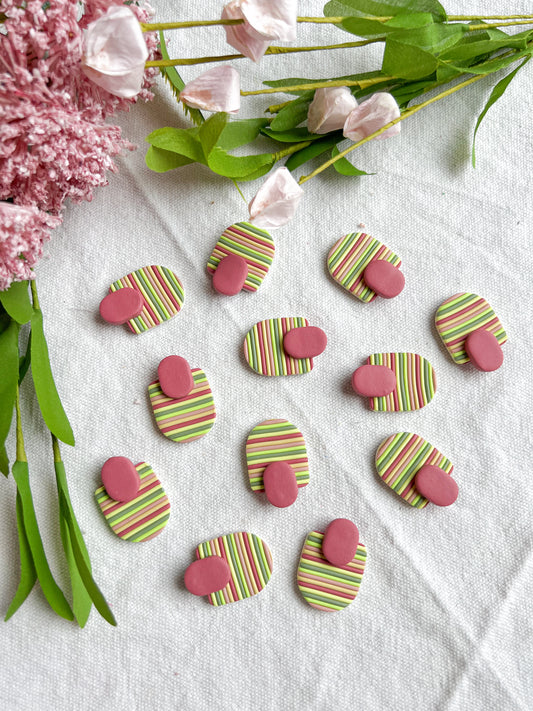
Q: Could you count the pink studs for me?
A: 12